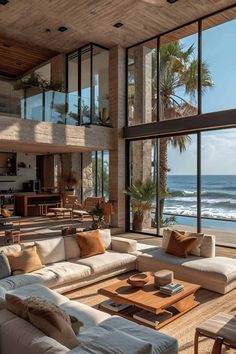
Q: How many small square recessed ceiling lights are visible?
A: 4